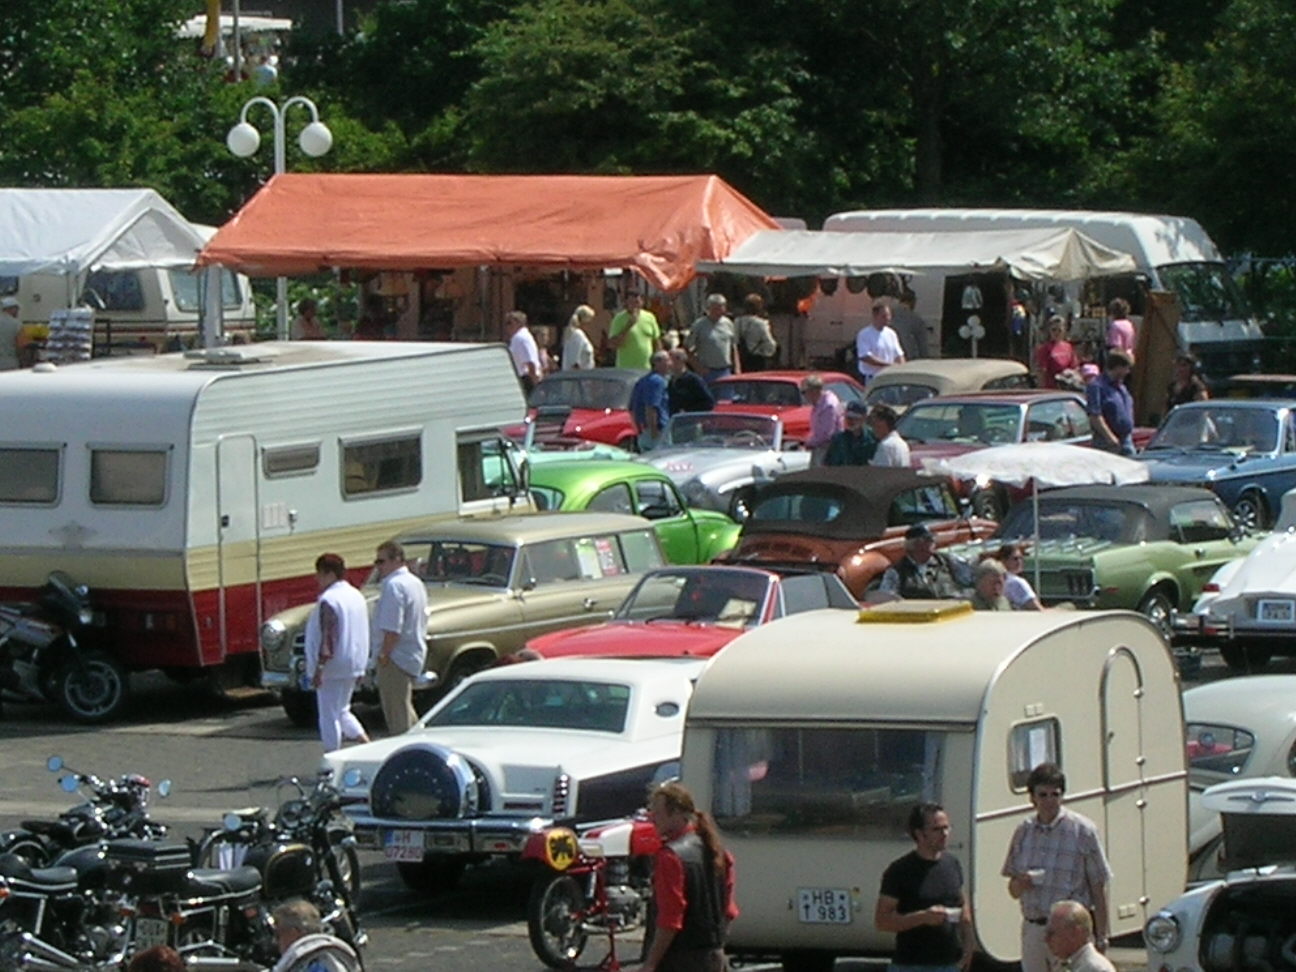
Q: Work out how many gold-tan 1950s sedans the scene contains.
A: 1